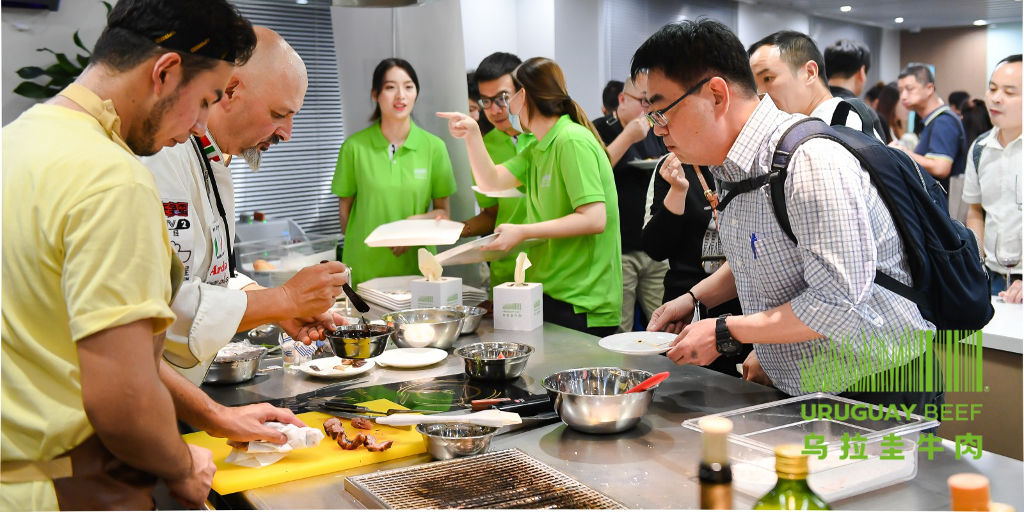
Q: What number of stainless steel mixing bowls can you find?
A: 7